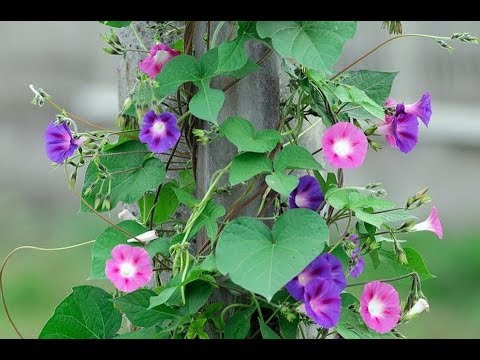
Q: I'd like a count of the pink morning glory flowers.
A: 5